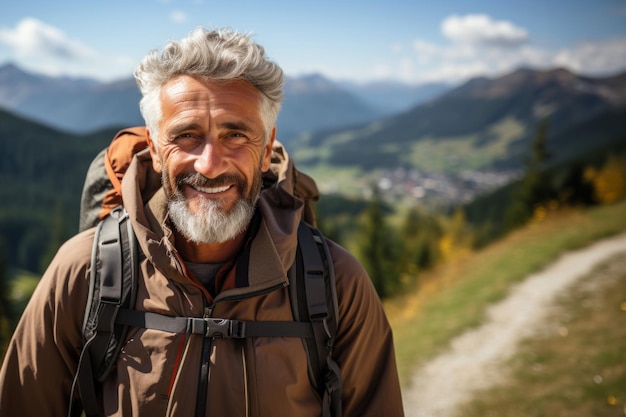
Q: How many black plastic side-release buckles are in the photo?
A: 1